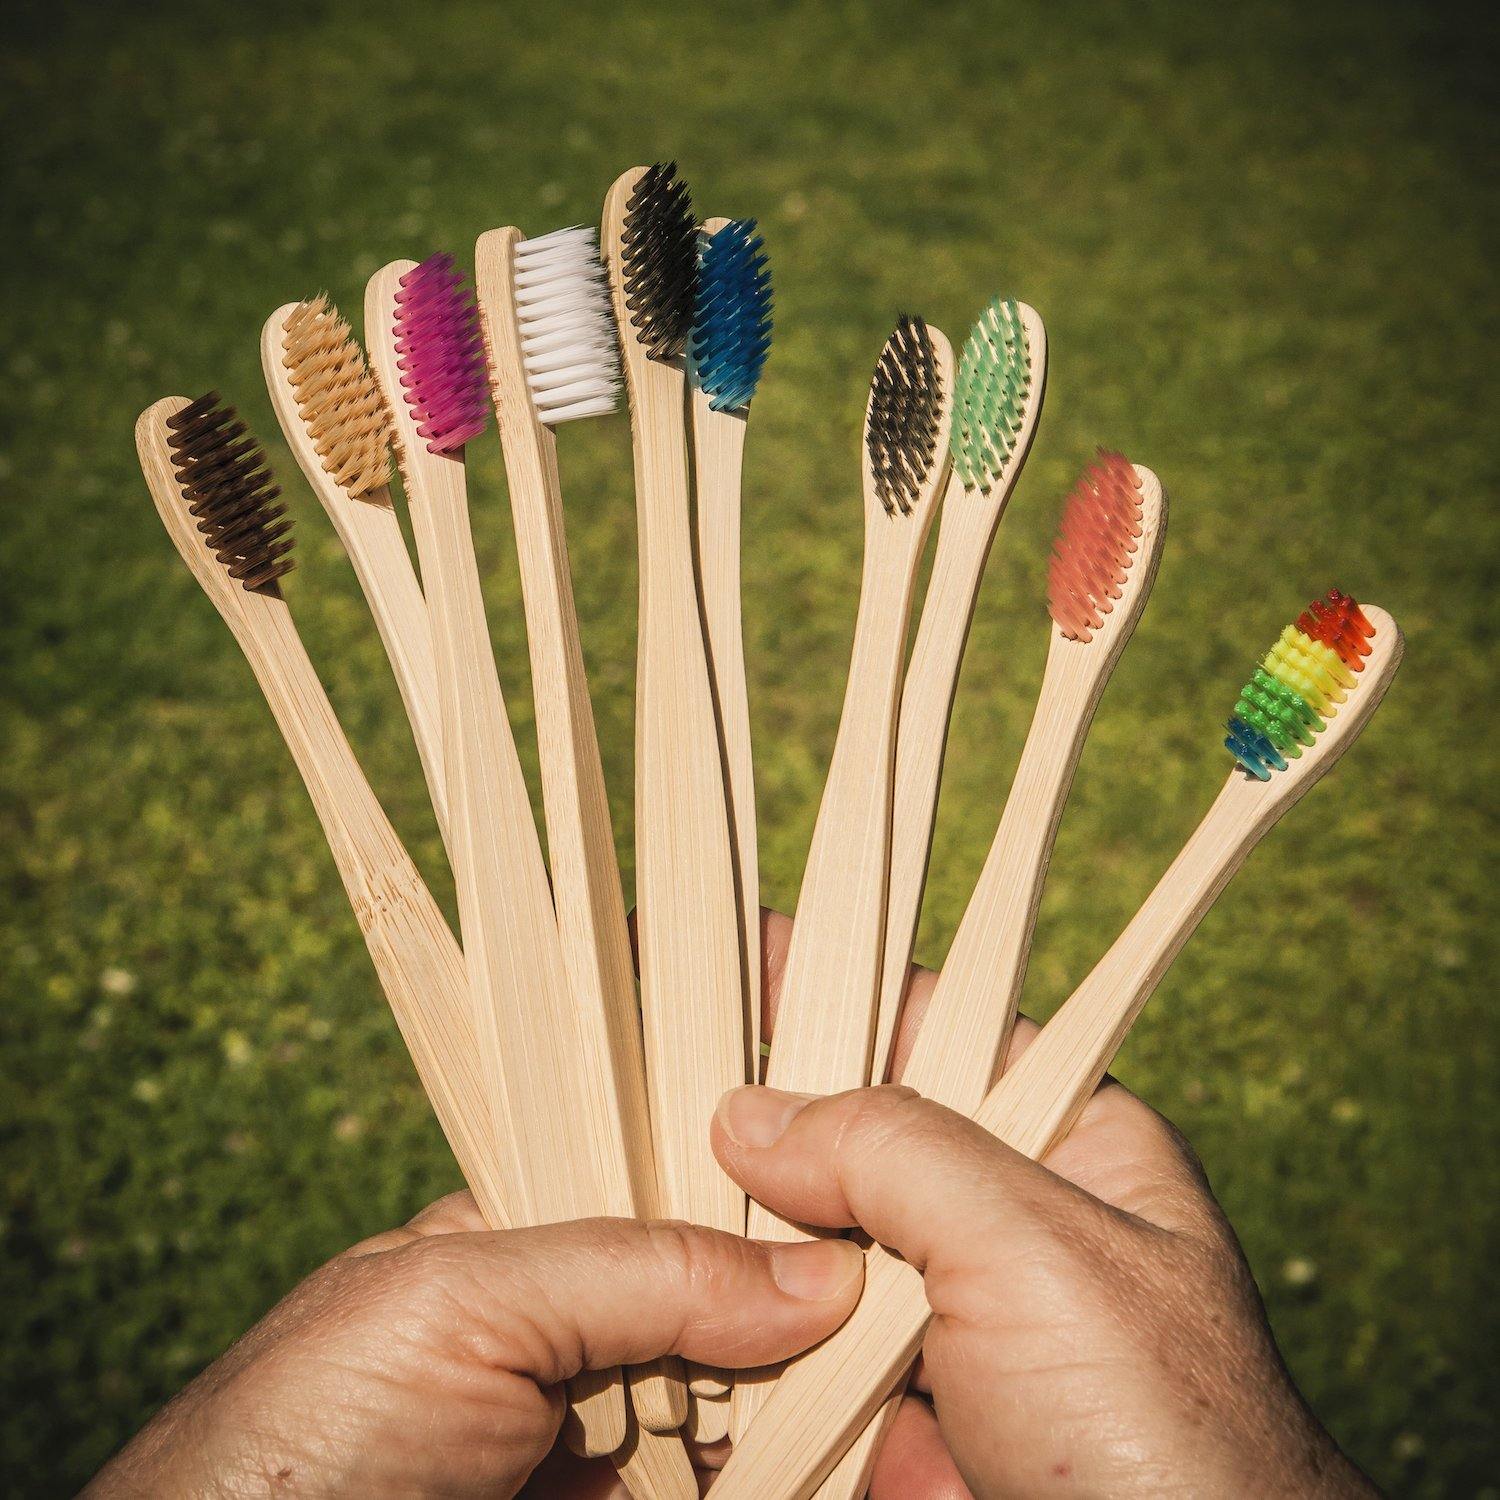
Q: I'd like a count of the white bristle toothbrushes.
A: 1